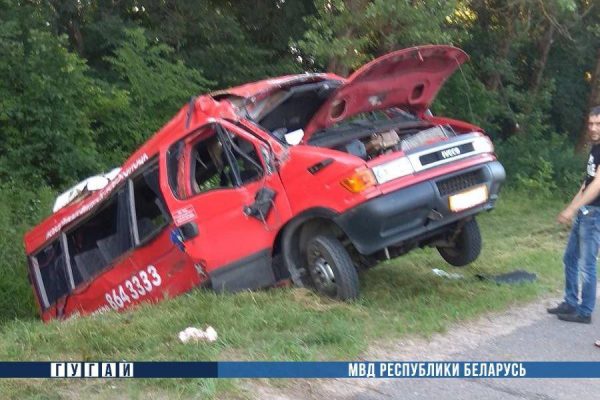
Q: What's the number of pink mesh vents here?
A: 0